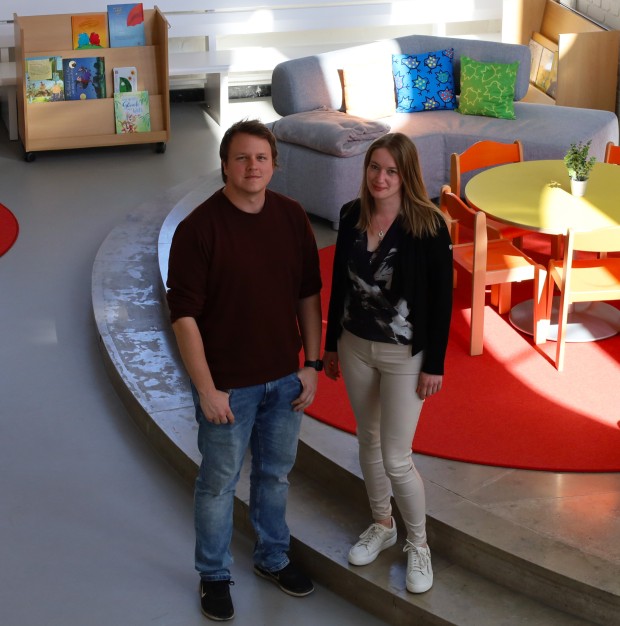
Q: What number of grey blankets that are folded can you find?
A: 1